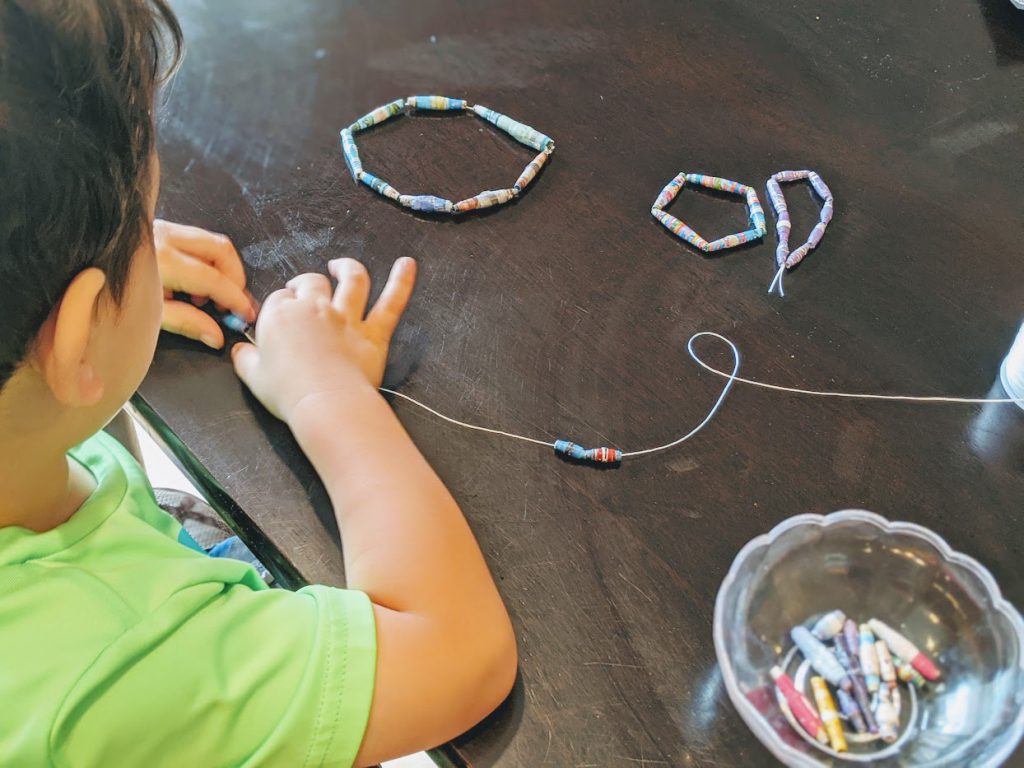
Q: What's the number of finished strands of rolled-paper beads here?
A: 3